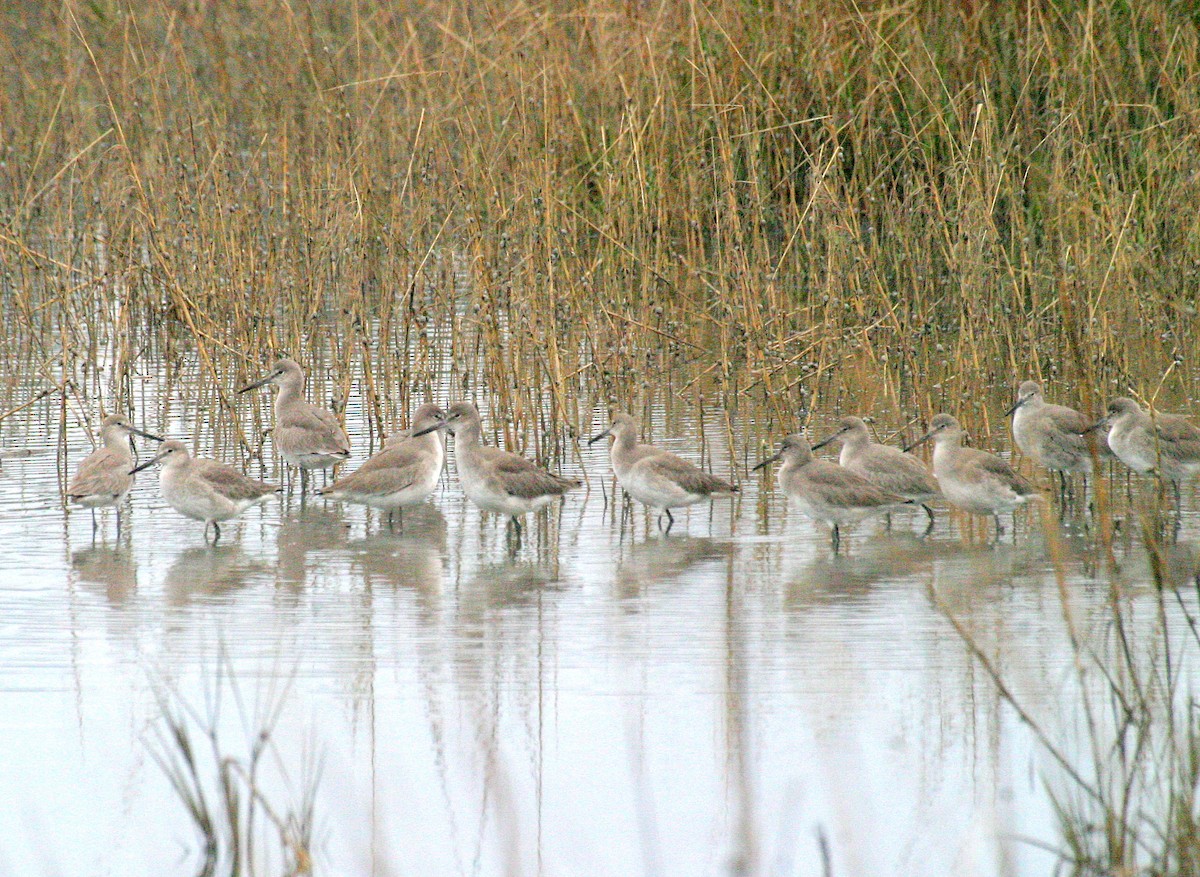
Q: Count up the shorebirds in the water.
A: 11